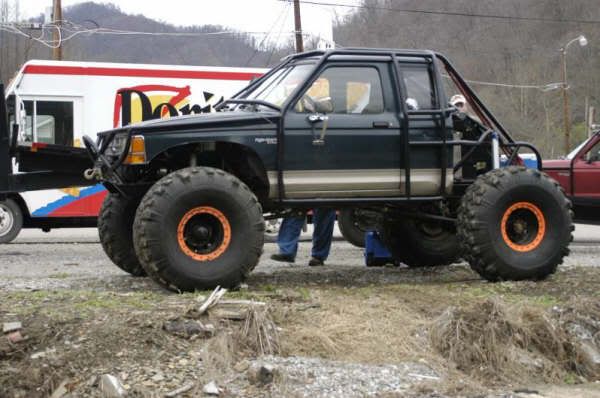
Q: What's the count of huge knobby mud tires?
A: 4